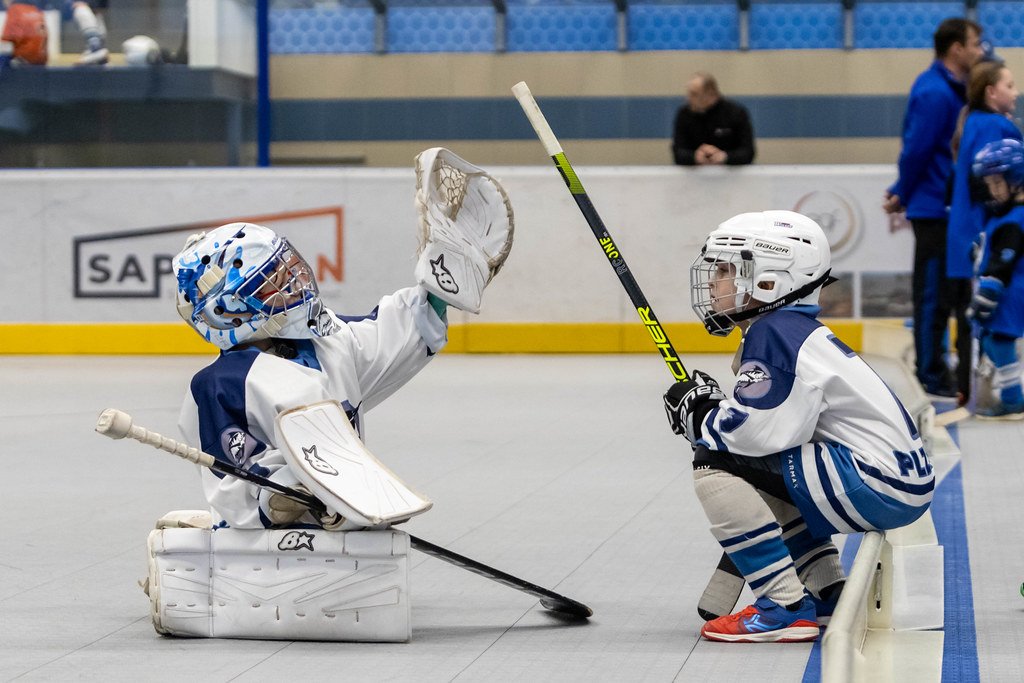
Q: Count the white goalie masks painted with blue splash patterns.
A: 1